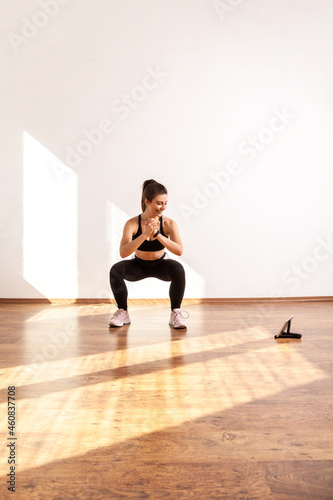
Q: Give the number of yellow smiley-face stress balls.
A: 0